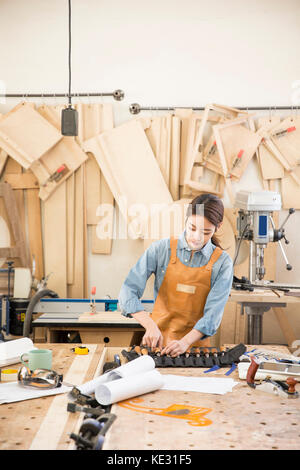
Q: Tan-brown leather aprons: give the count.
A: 1